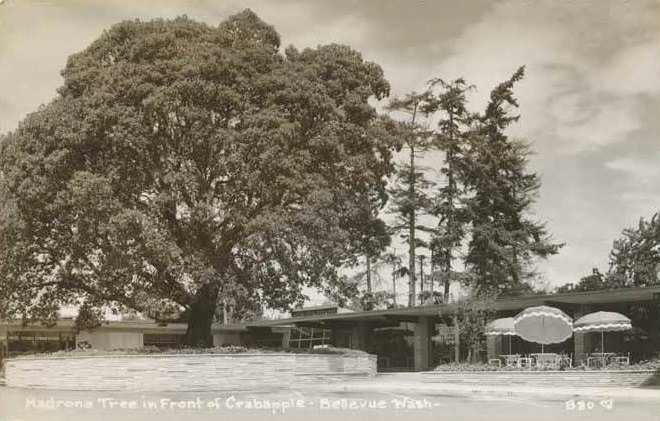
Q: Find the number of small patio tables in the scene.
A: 3